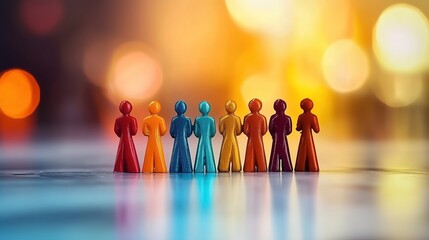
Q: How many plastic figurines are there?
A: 8